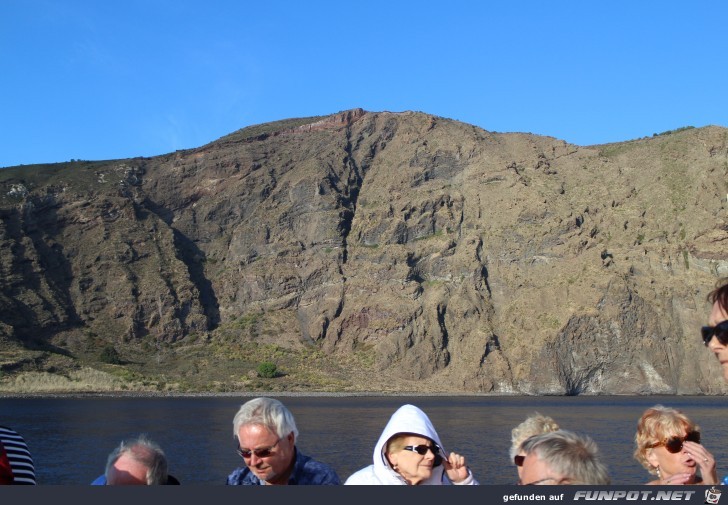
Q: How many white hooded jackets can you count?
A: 1